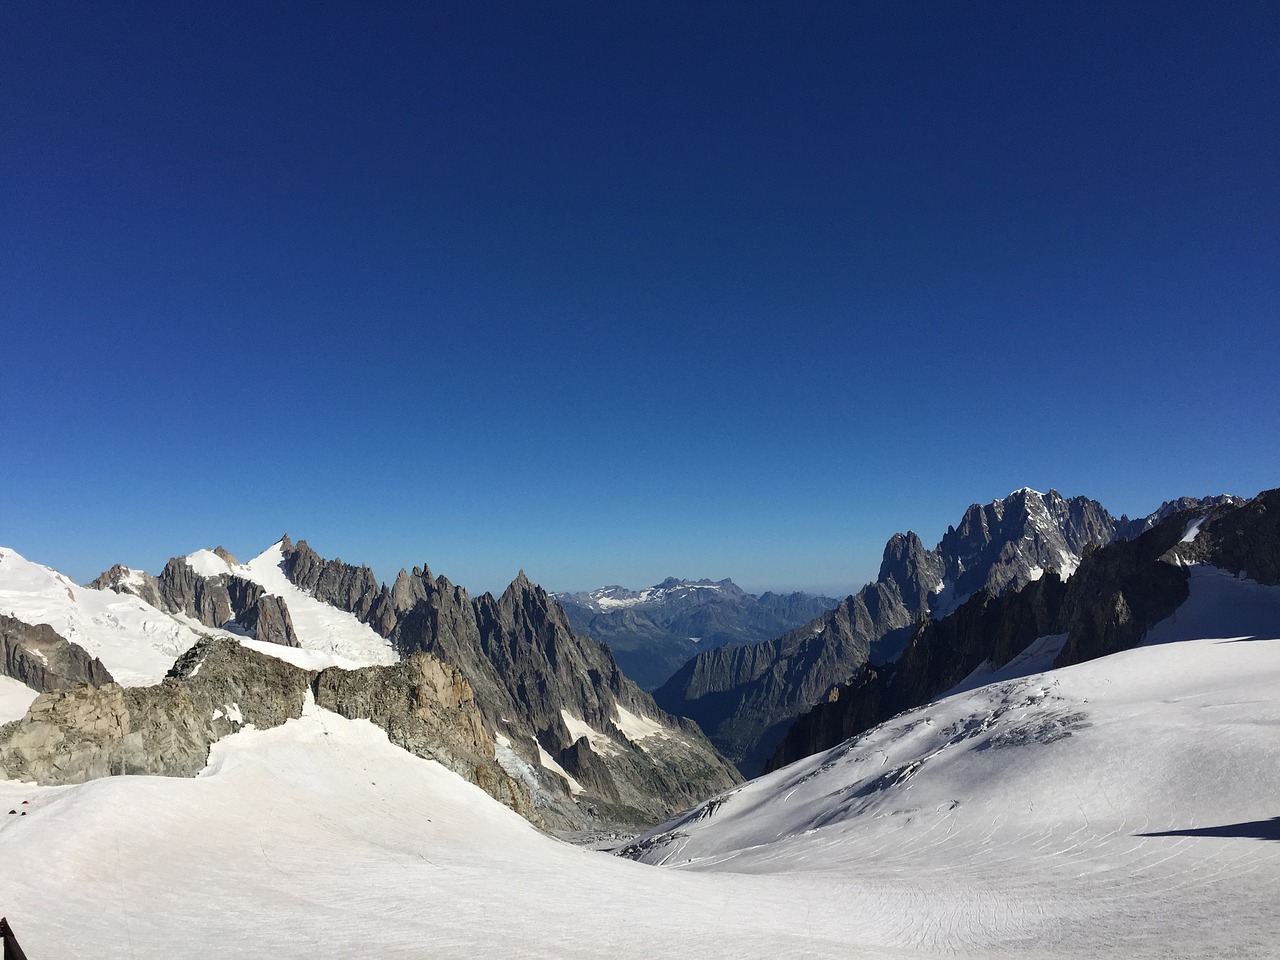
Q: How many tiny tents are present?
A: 3